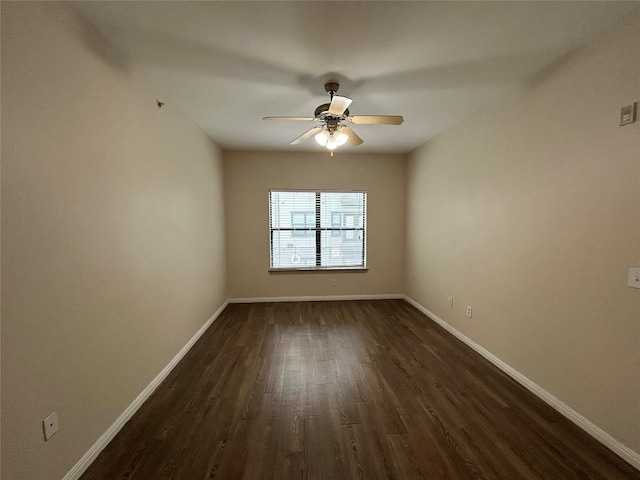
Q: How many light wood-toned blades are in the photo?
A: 5